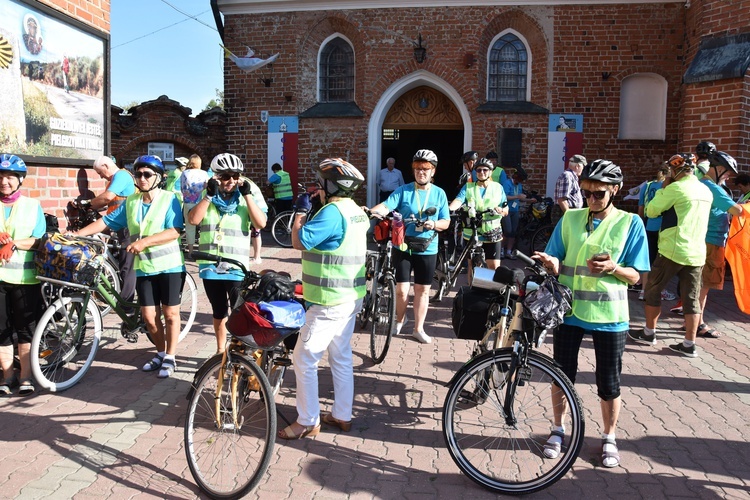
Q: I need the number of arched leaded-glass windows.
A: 2